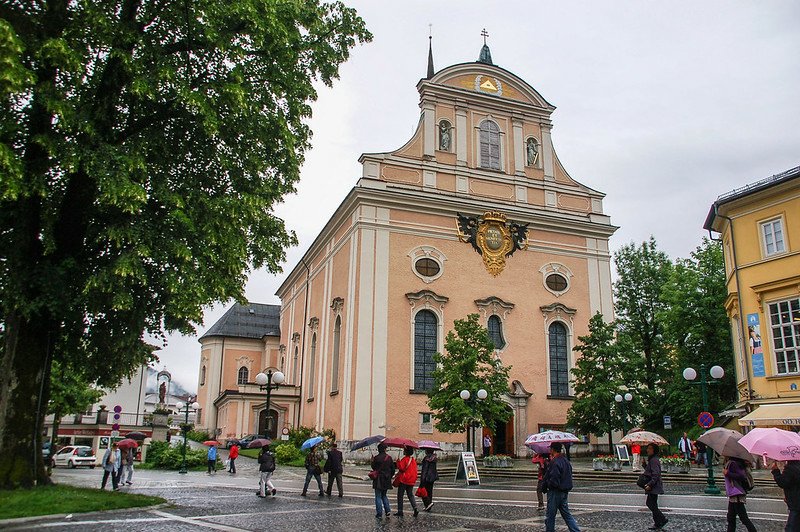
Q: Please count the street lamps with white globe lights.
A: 5